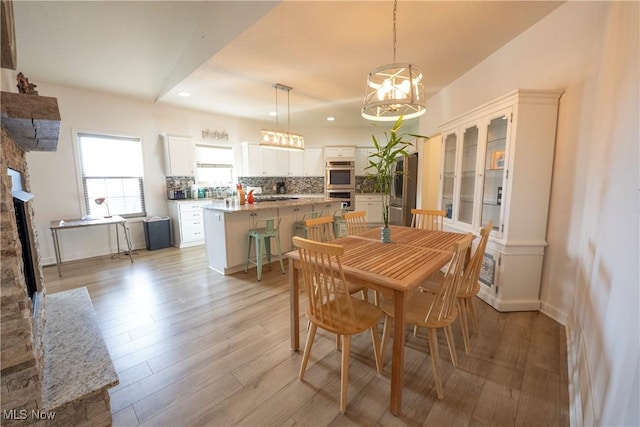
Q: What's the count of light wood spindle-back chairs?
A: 6